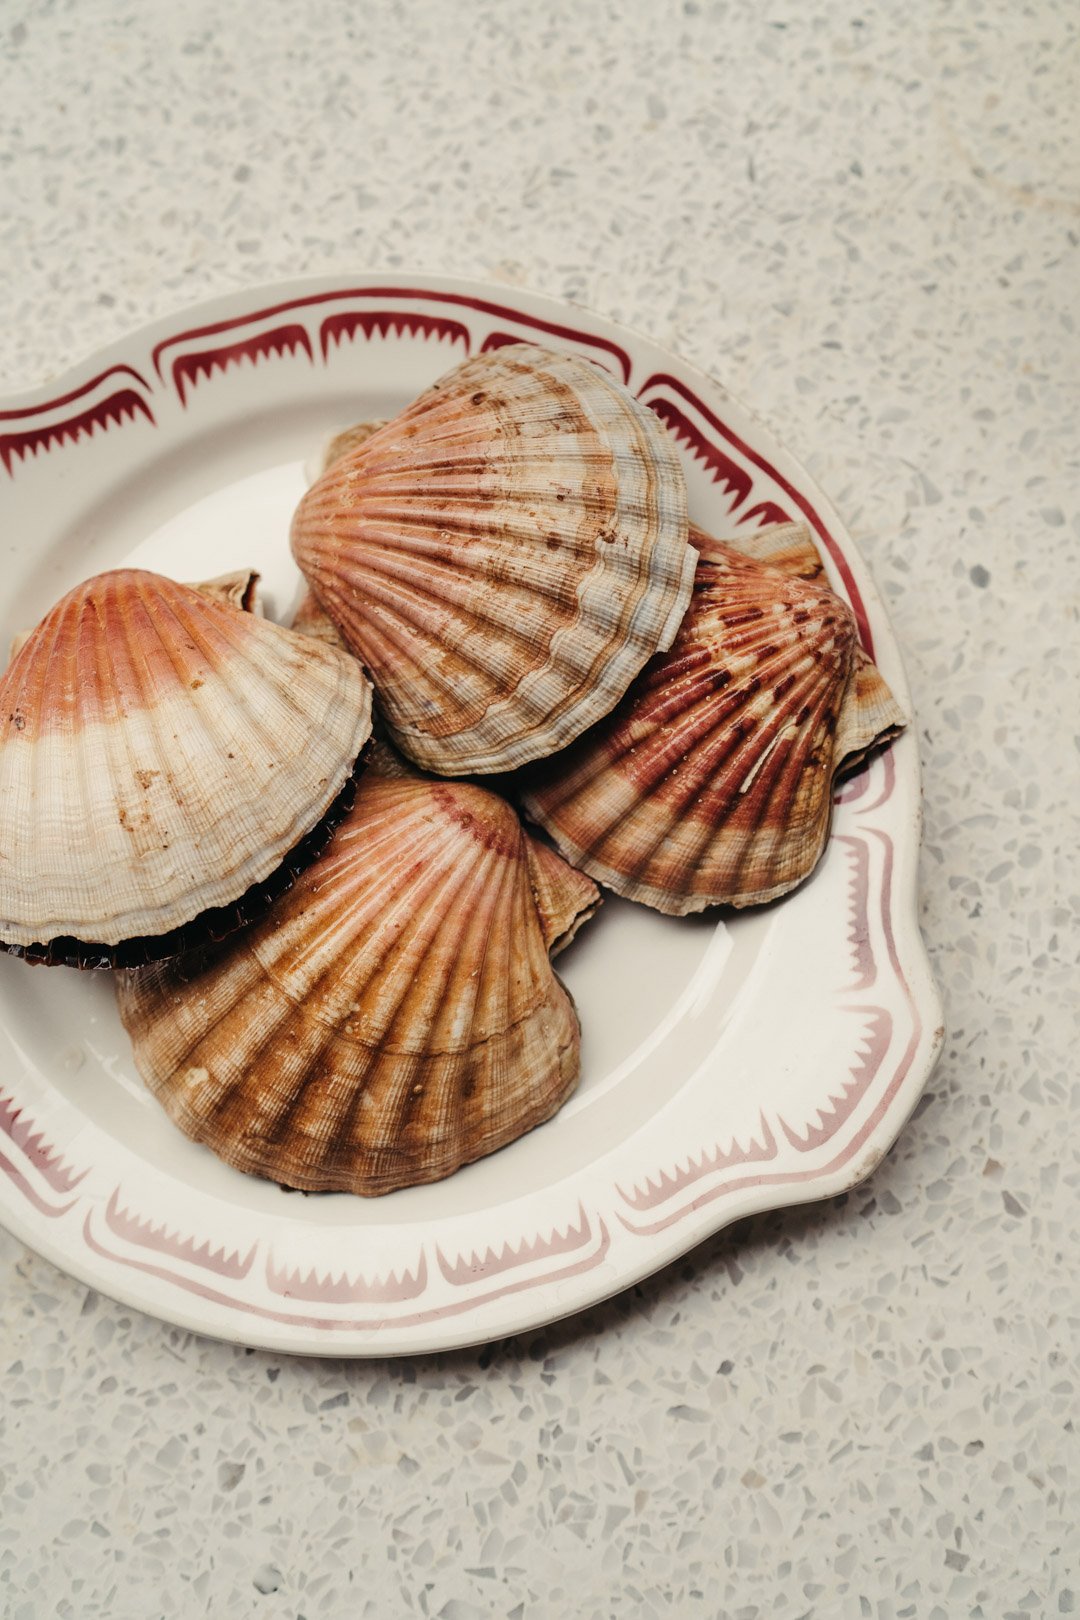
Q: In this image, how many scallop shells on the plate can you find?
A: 4